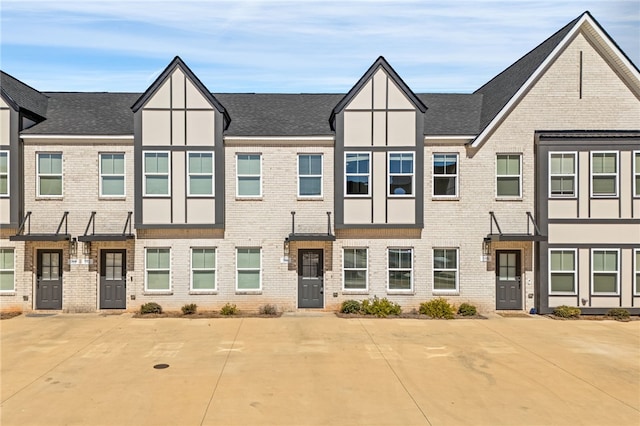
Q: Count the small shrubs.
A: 10